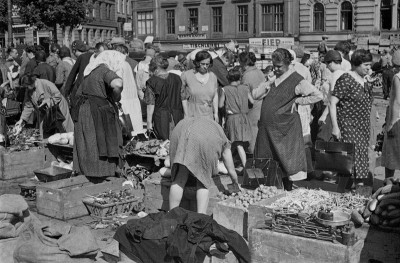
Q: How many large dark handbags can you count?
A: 2